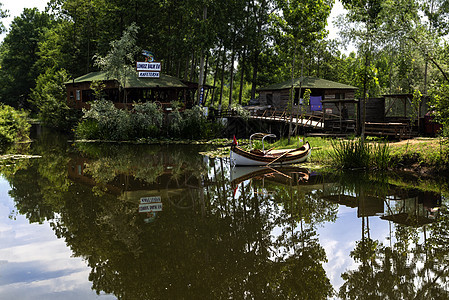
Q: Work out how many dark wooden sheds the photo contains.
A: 2